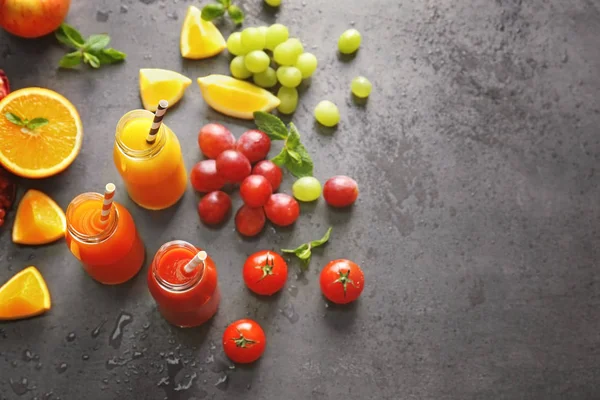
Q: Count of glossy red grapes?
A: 10